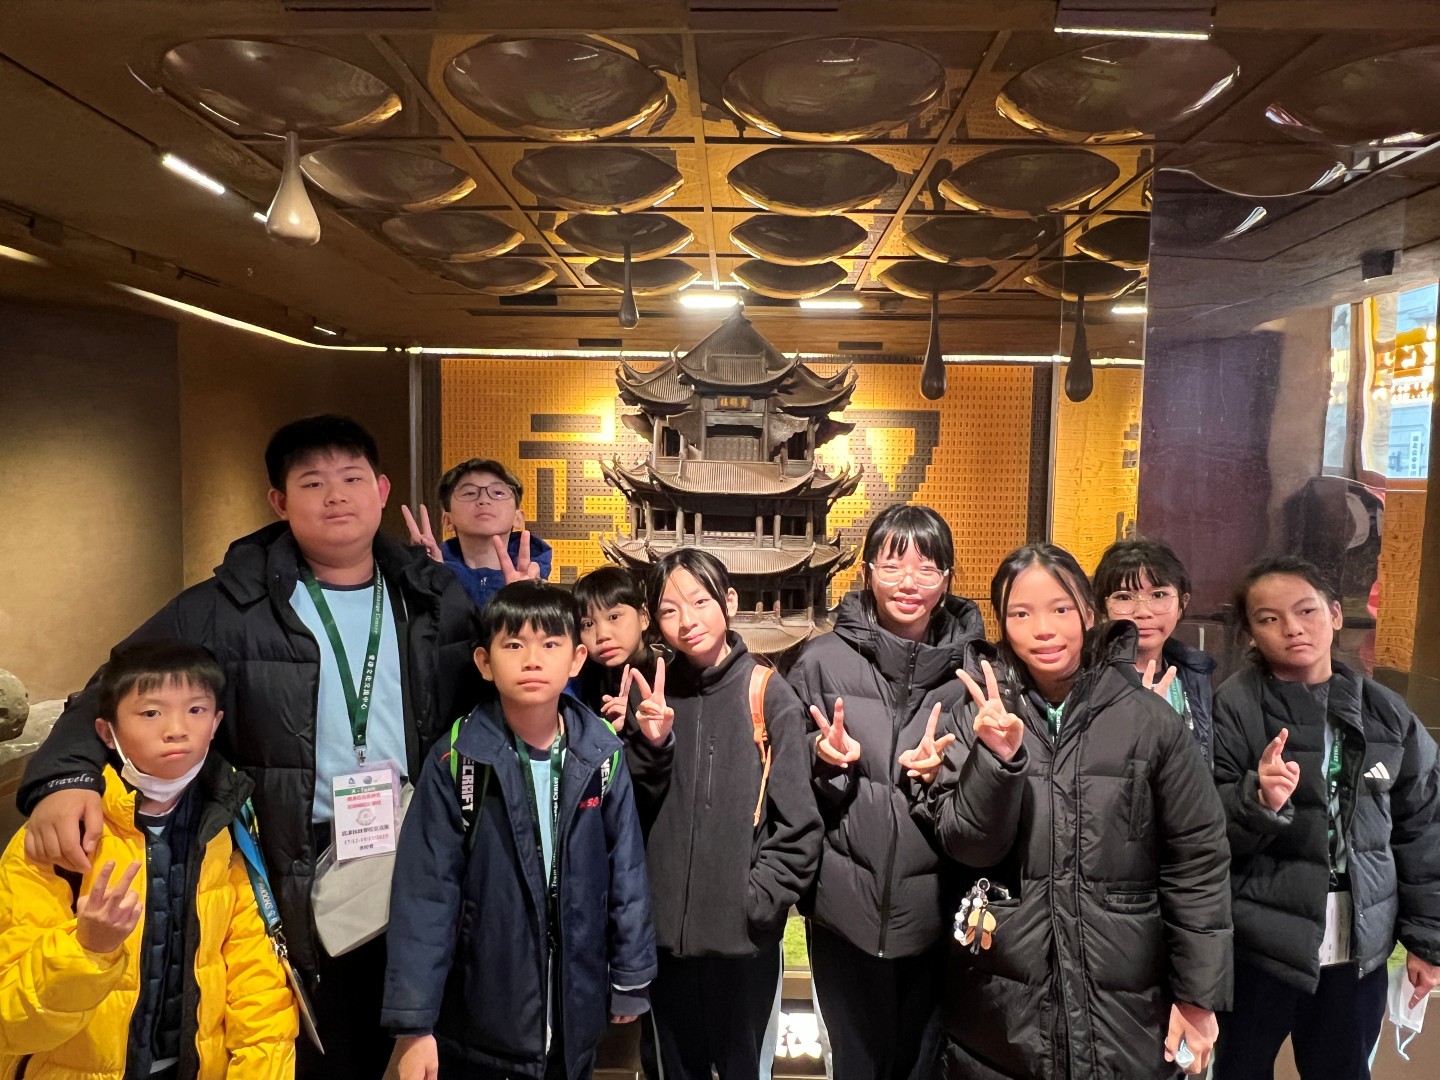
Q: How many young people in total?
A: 10